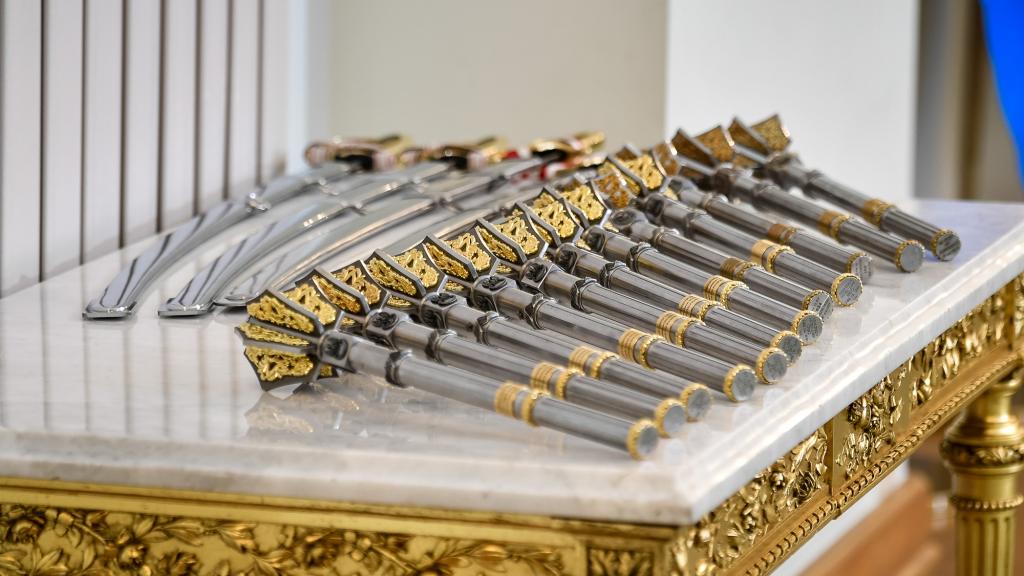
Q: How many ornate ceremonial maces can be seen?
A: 12